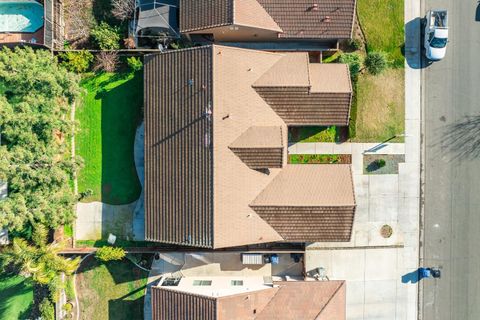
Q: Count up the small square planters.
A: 1